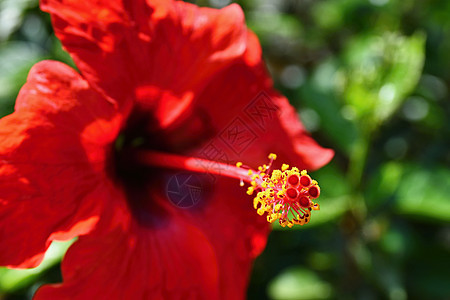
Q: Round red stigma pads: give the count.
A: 5